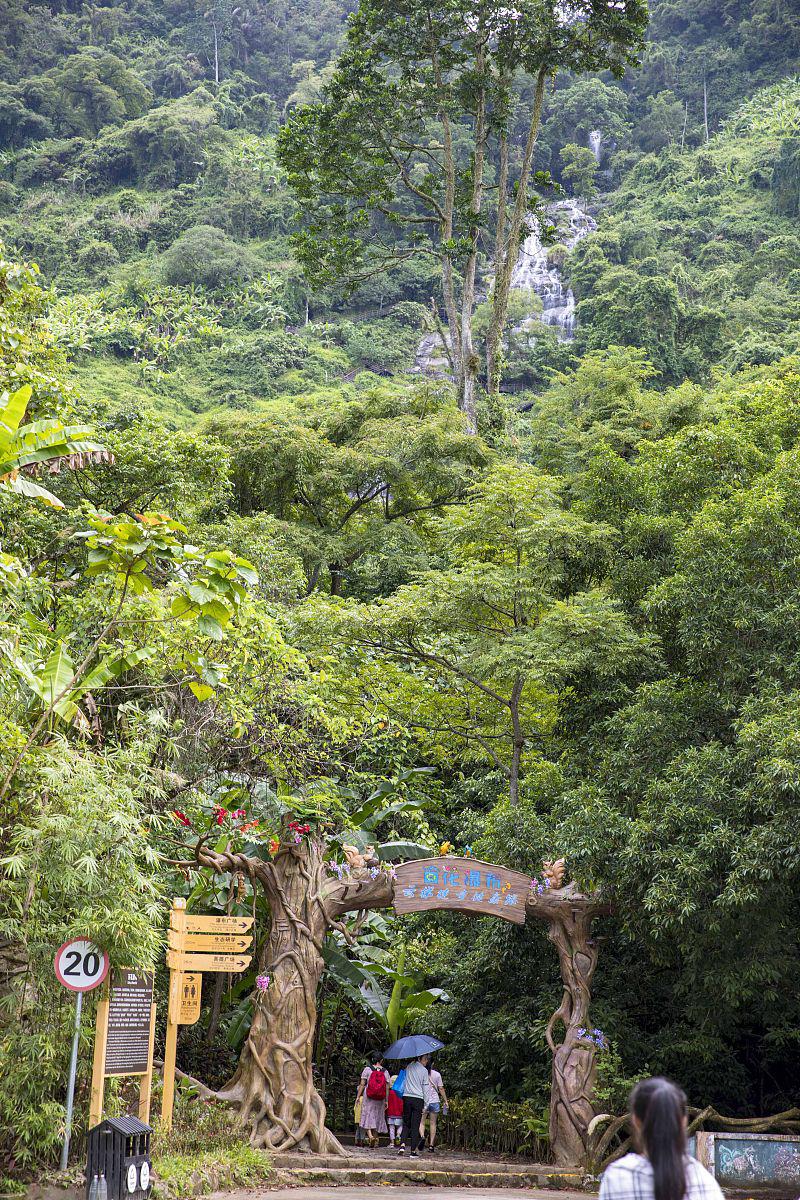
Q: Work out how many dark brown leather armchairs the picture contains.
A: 0